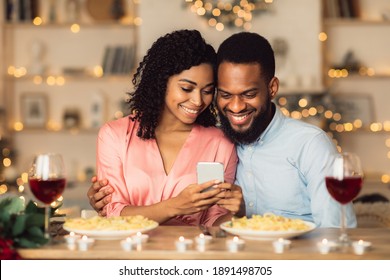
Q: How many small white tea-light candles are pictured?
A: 10